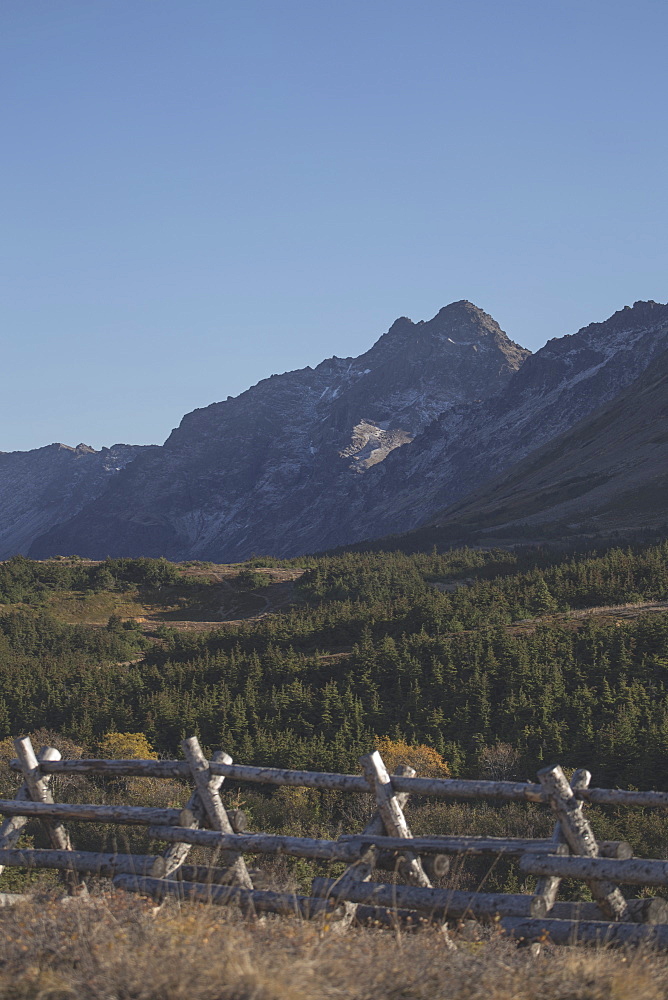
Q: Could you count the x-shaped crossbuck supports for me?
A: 4